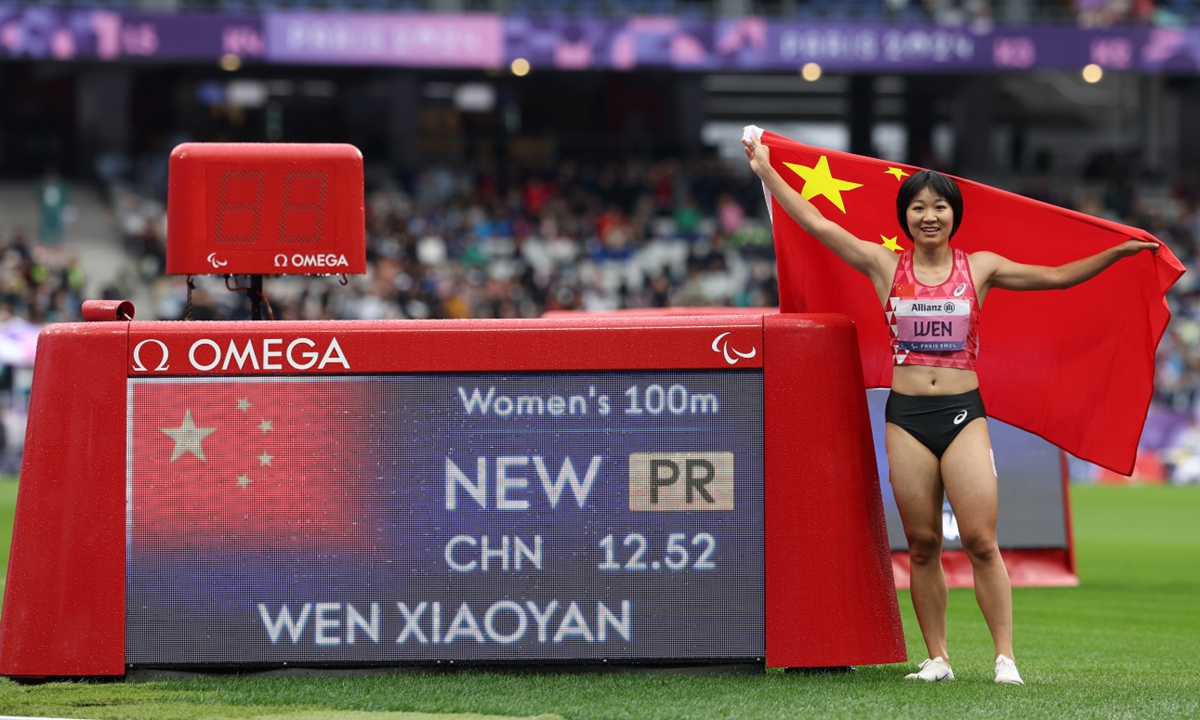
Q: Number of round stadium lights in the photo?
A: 4